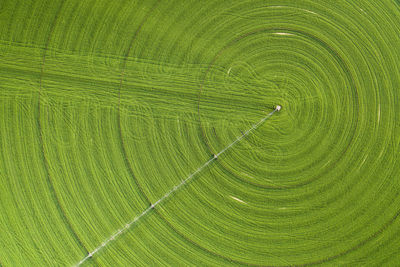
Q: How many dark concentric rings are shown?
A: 3